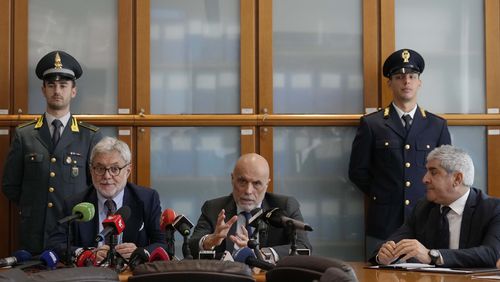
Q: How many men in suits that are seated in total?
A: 3